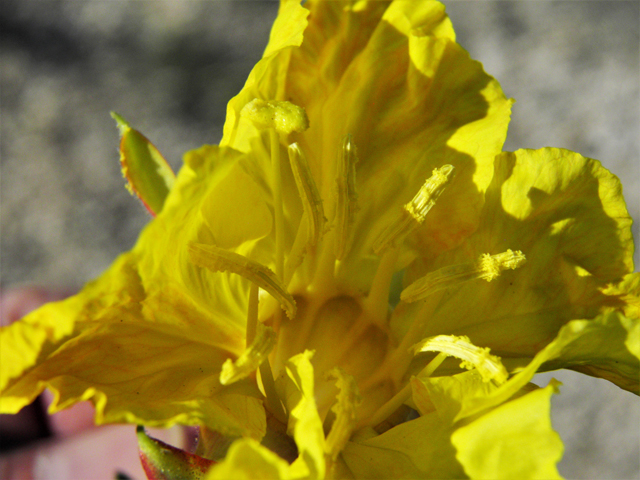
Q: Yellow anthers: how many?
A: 8